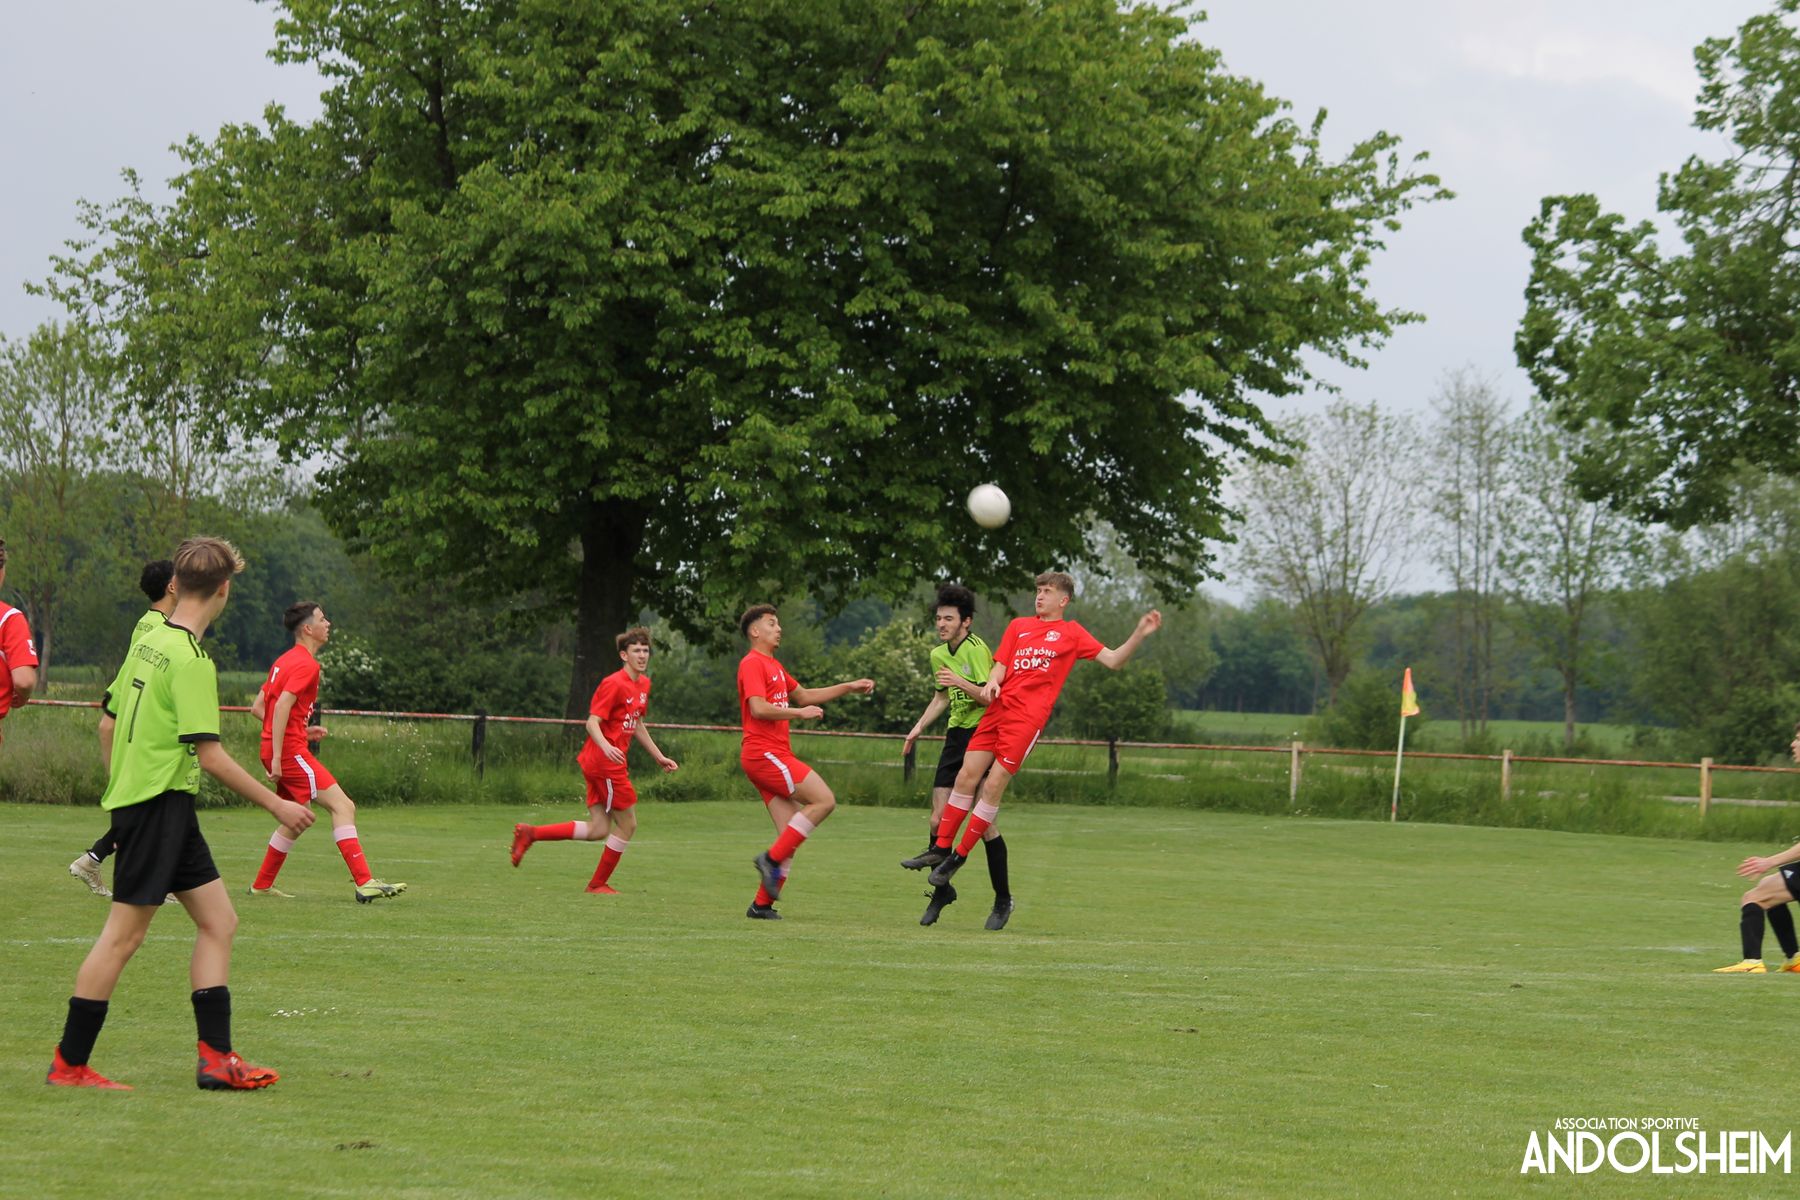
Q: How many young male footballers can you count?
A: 9